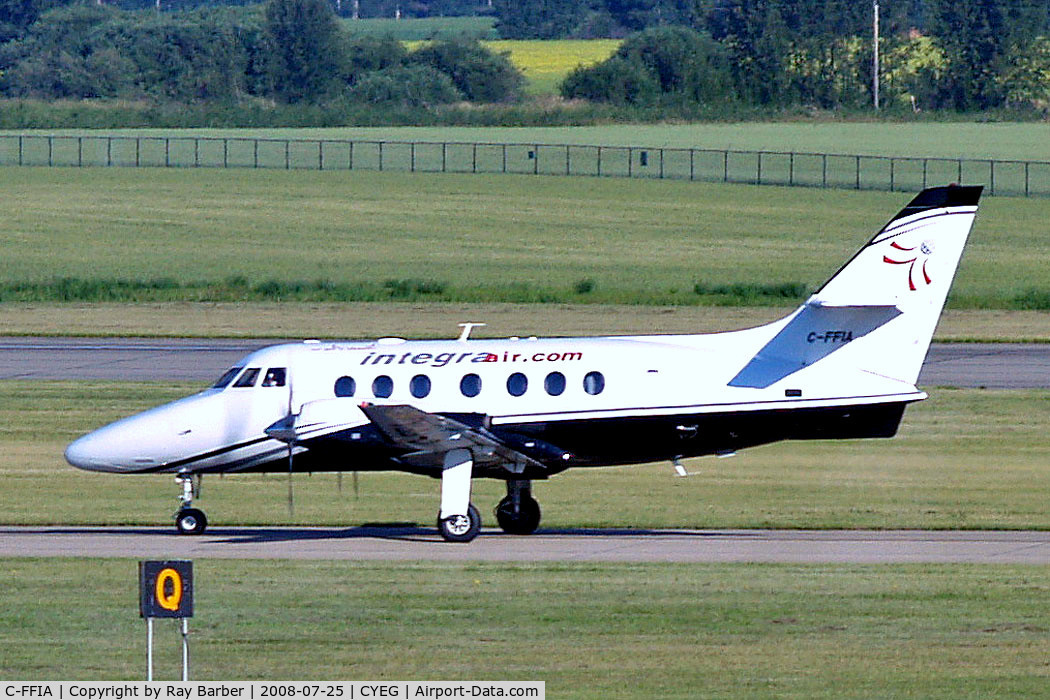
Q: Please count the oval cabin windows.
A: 7